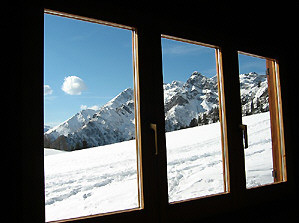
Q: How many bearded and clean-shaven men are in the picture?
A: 0